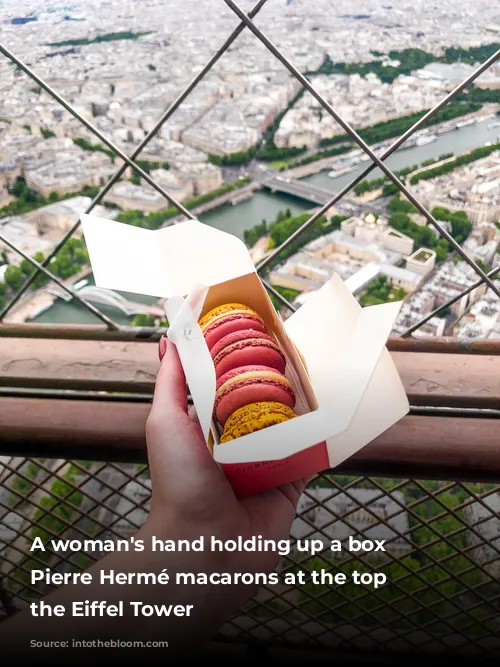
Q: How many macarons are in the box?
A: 4